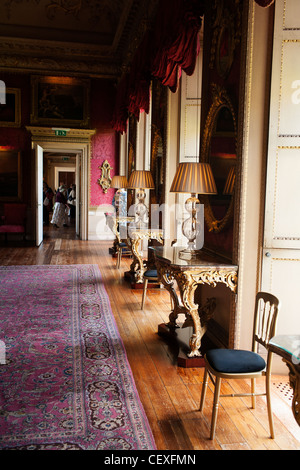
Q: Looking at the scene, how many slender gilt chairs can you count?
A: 3